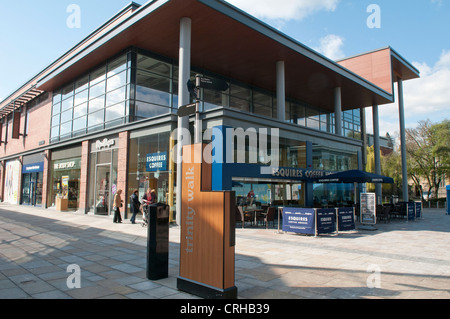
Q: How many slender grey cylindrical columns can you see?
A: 5